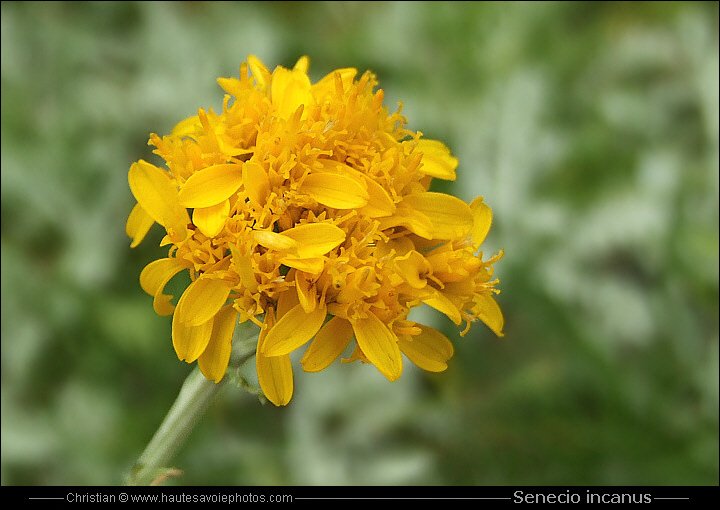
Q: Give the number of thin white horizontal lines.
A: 3